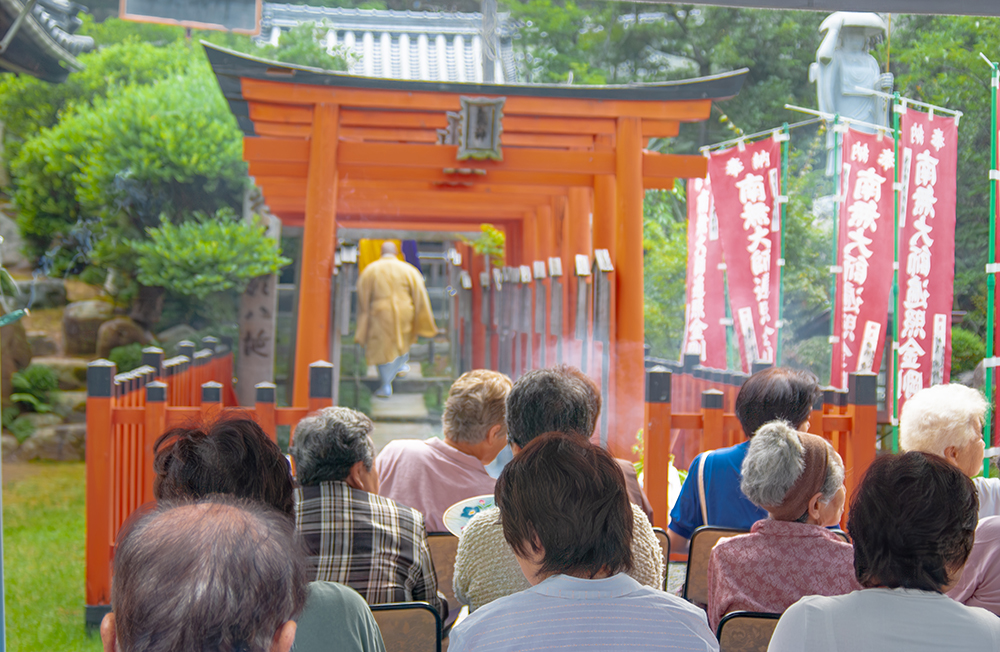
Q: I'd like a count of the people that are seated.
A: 12